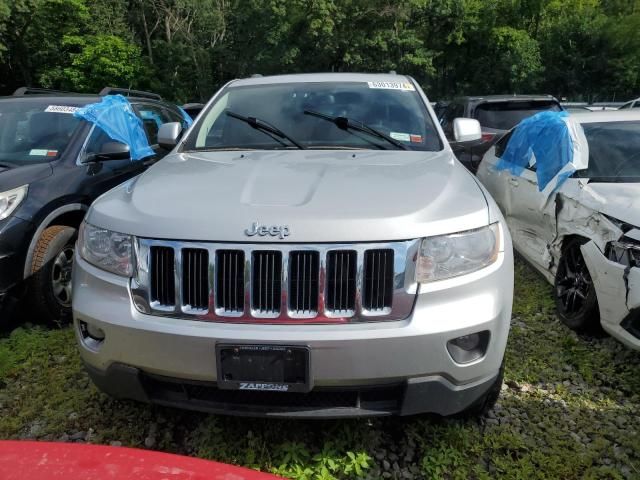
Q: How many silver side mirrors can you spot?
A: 2